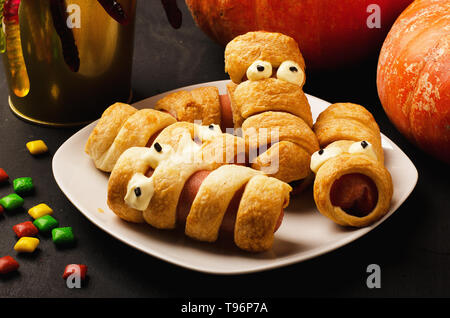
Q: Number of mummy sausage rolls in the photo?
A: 5